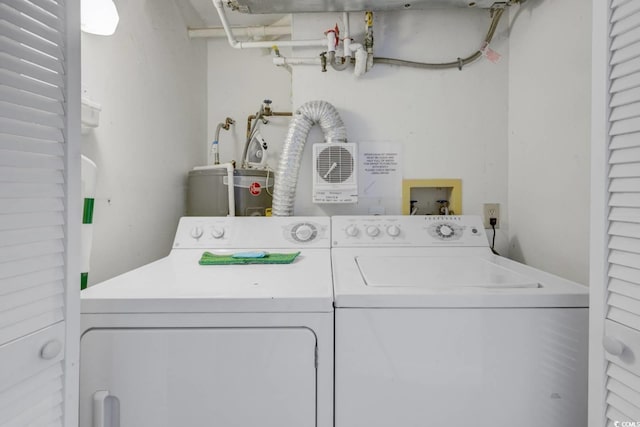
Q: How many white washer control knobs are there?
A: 4